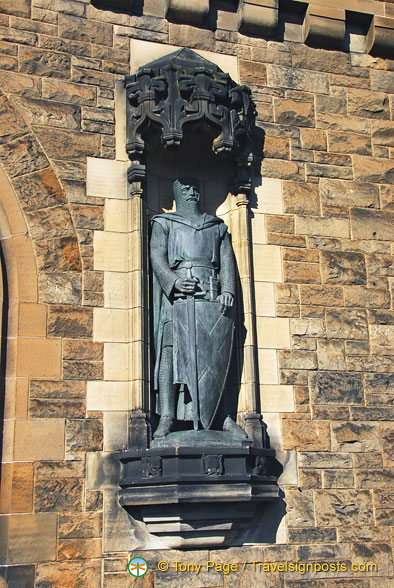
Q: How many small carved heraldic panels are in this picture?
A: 3